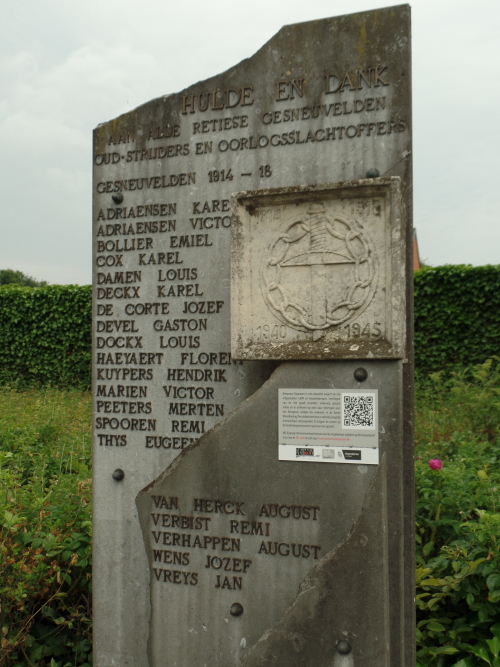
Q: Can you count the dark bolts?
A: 6